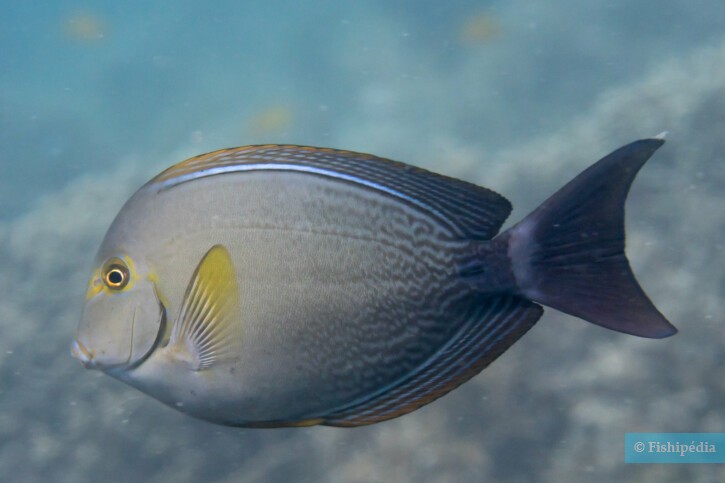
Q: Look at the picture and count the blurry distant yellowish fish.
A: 3